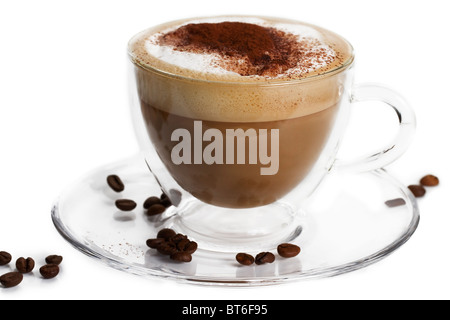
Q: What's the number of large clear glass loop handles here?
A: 1